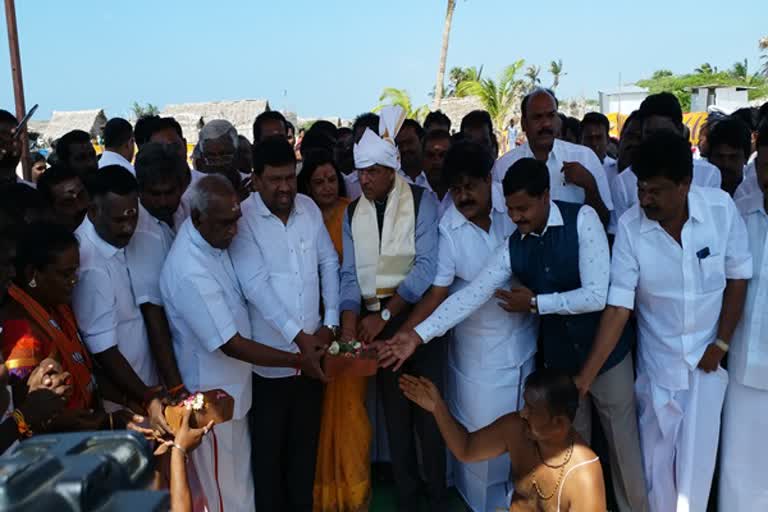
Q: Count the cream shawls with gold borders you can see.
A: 1